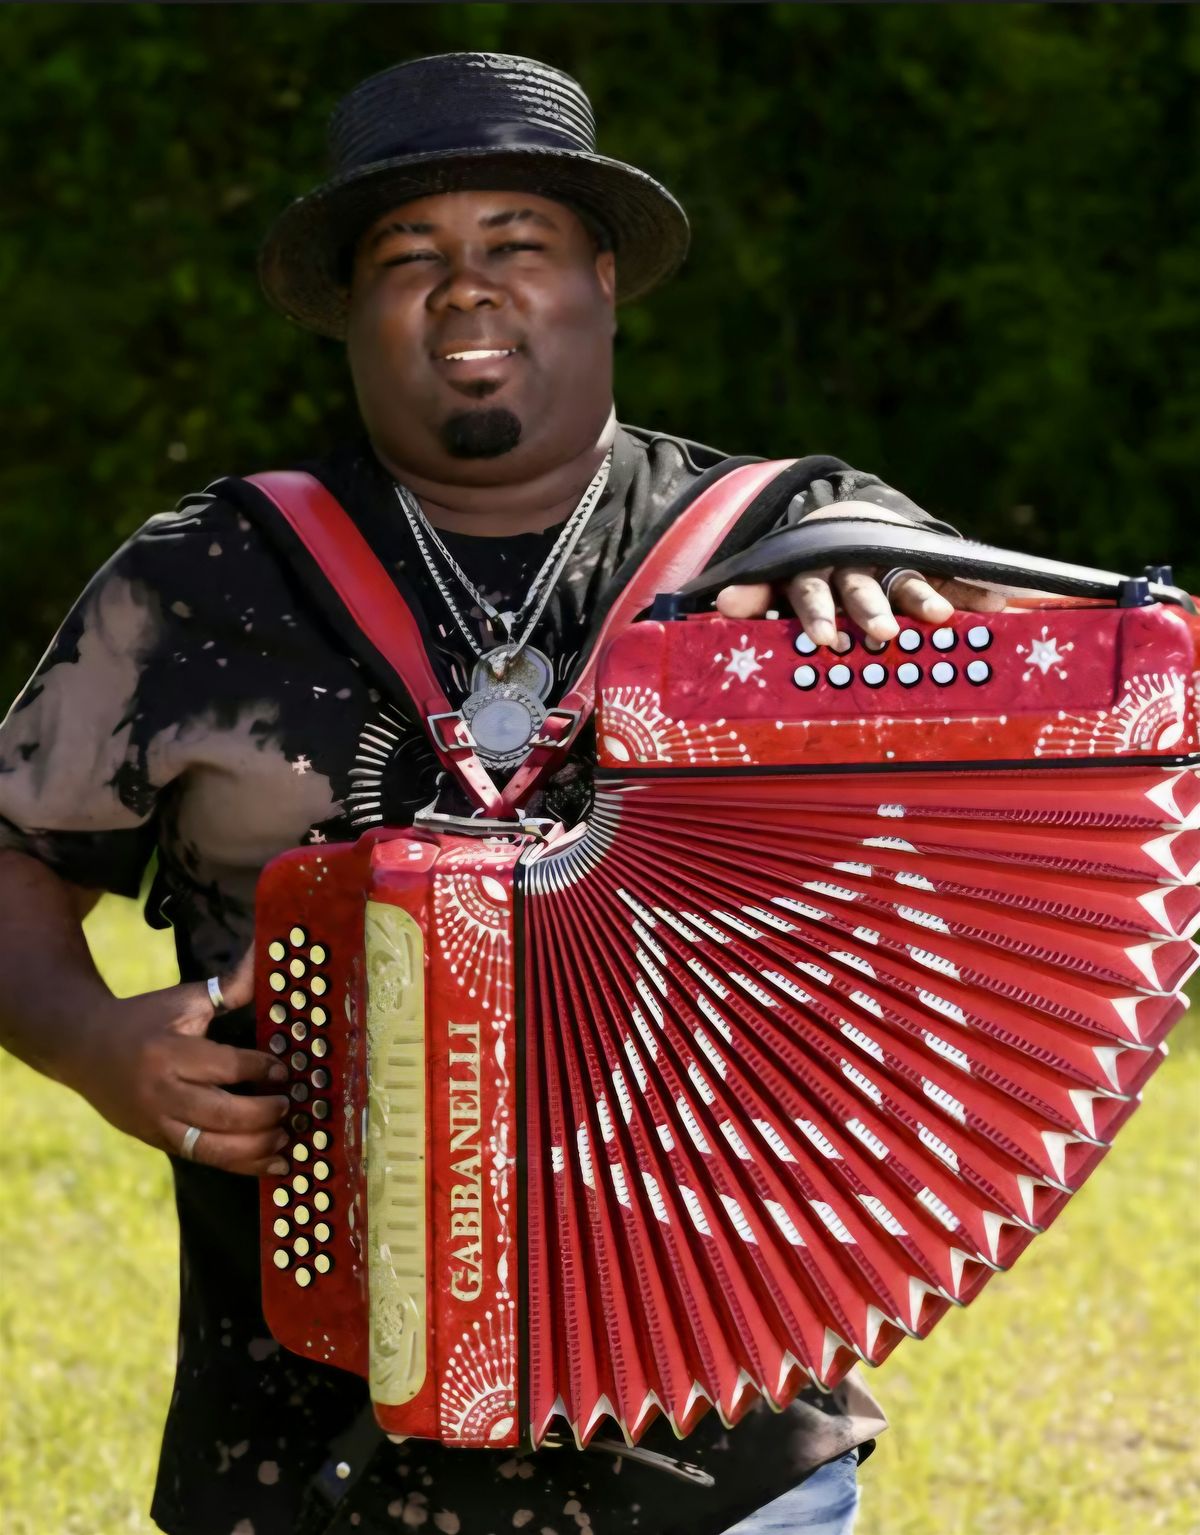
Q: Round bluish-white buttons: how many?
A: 12